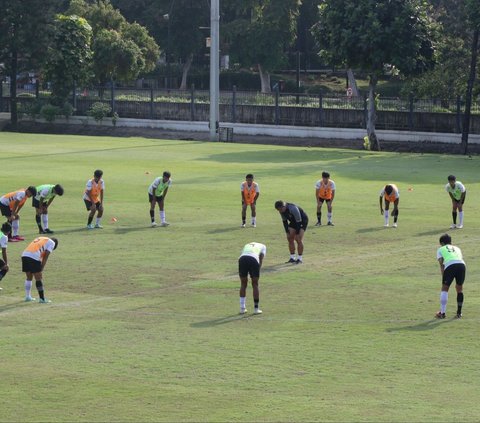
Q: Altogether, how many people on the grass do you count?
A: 13